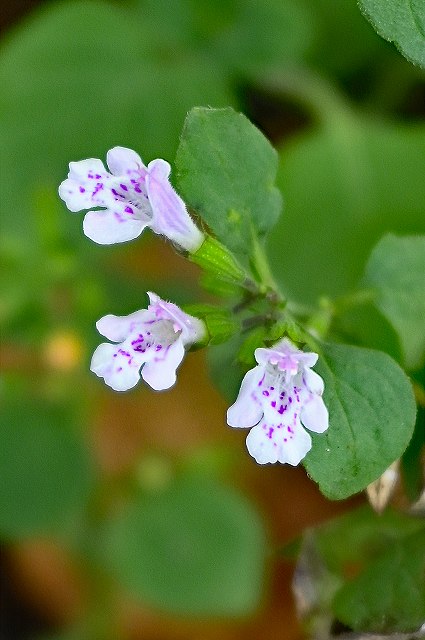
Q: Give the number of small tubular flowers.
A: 3